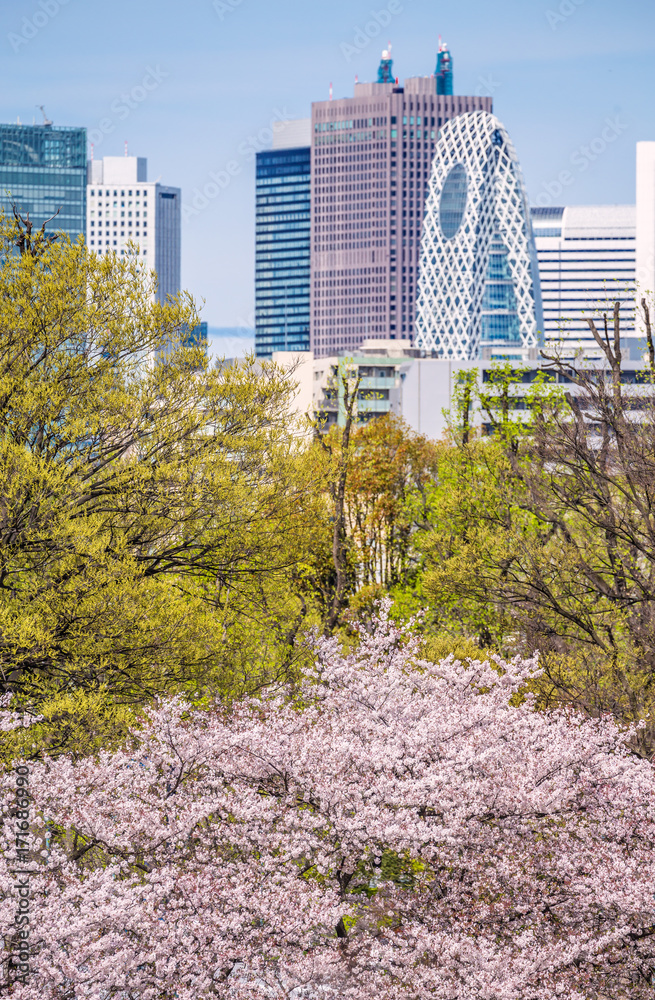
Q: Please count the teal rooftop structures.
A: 2